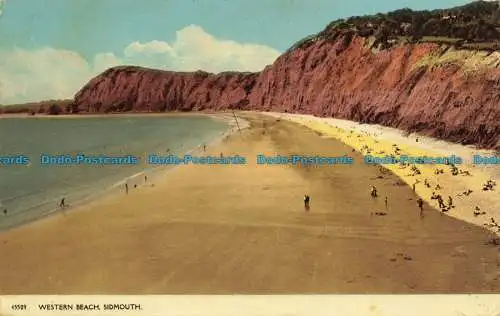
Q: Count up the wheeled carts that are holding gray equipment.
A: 0